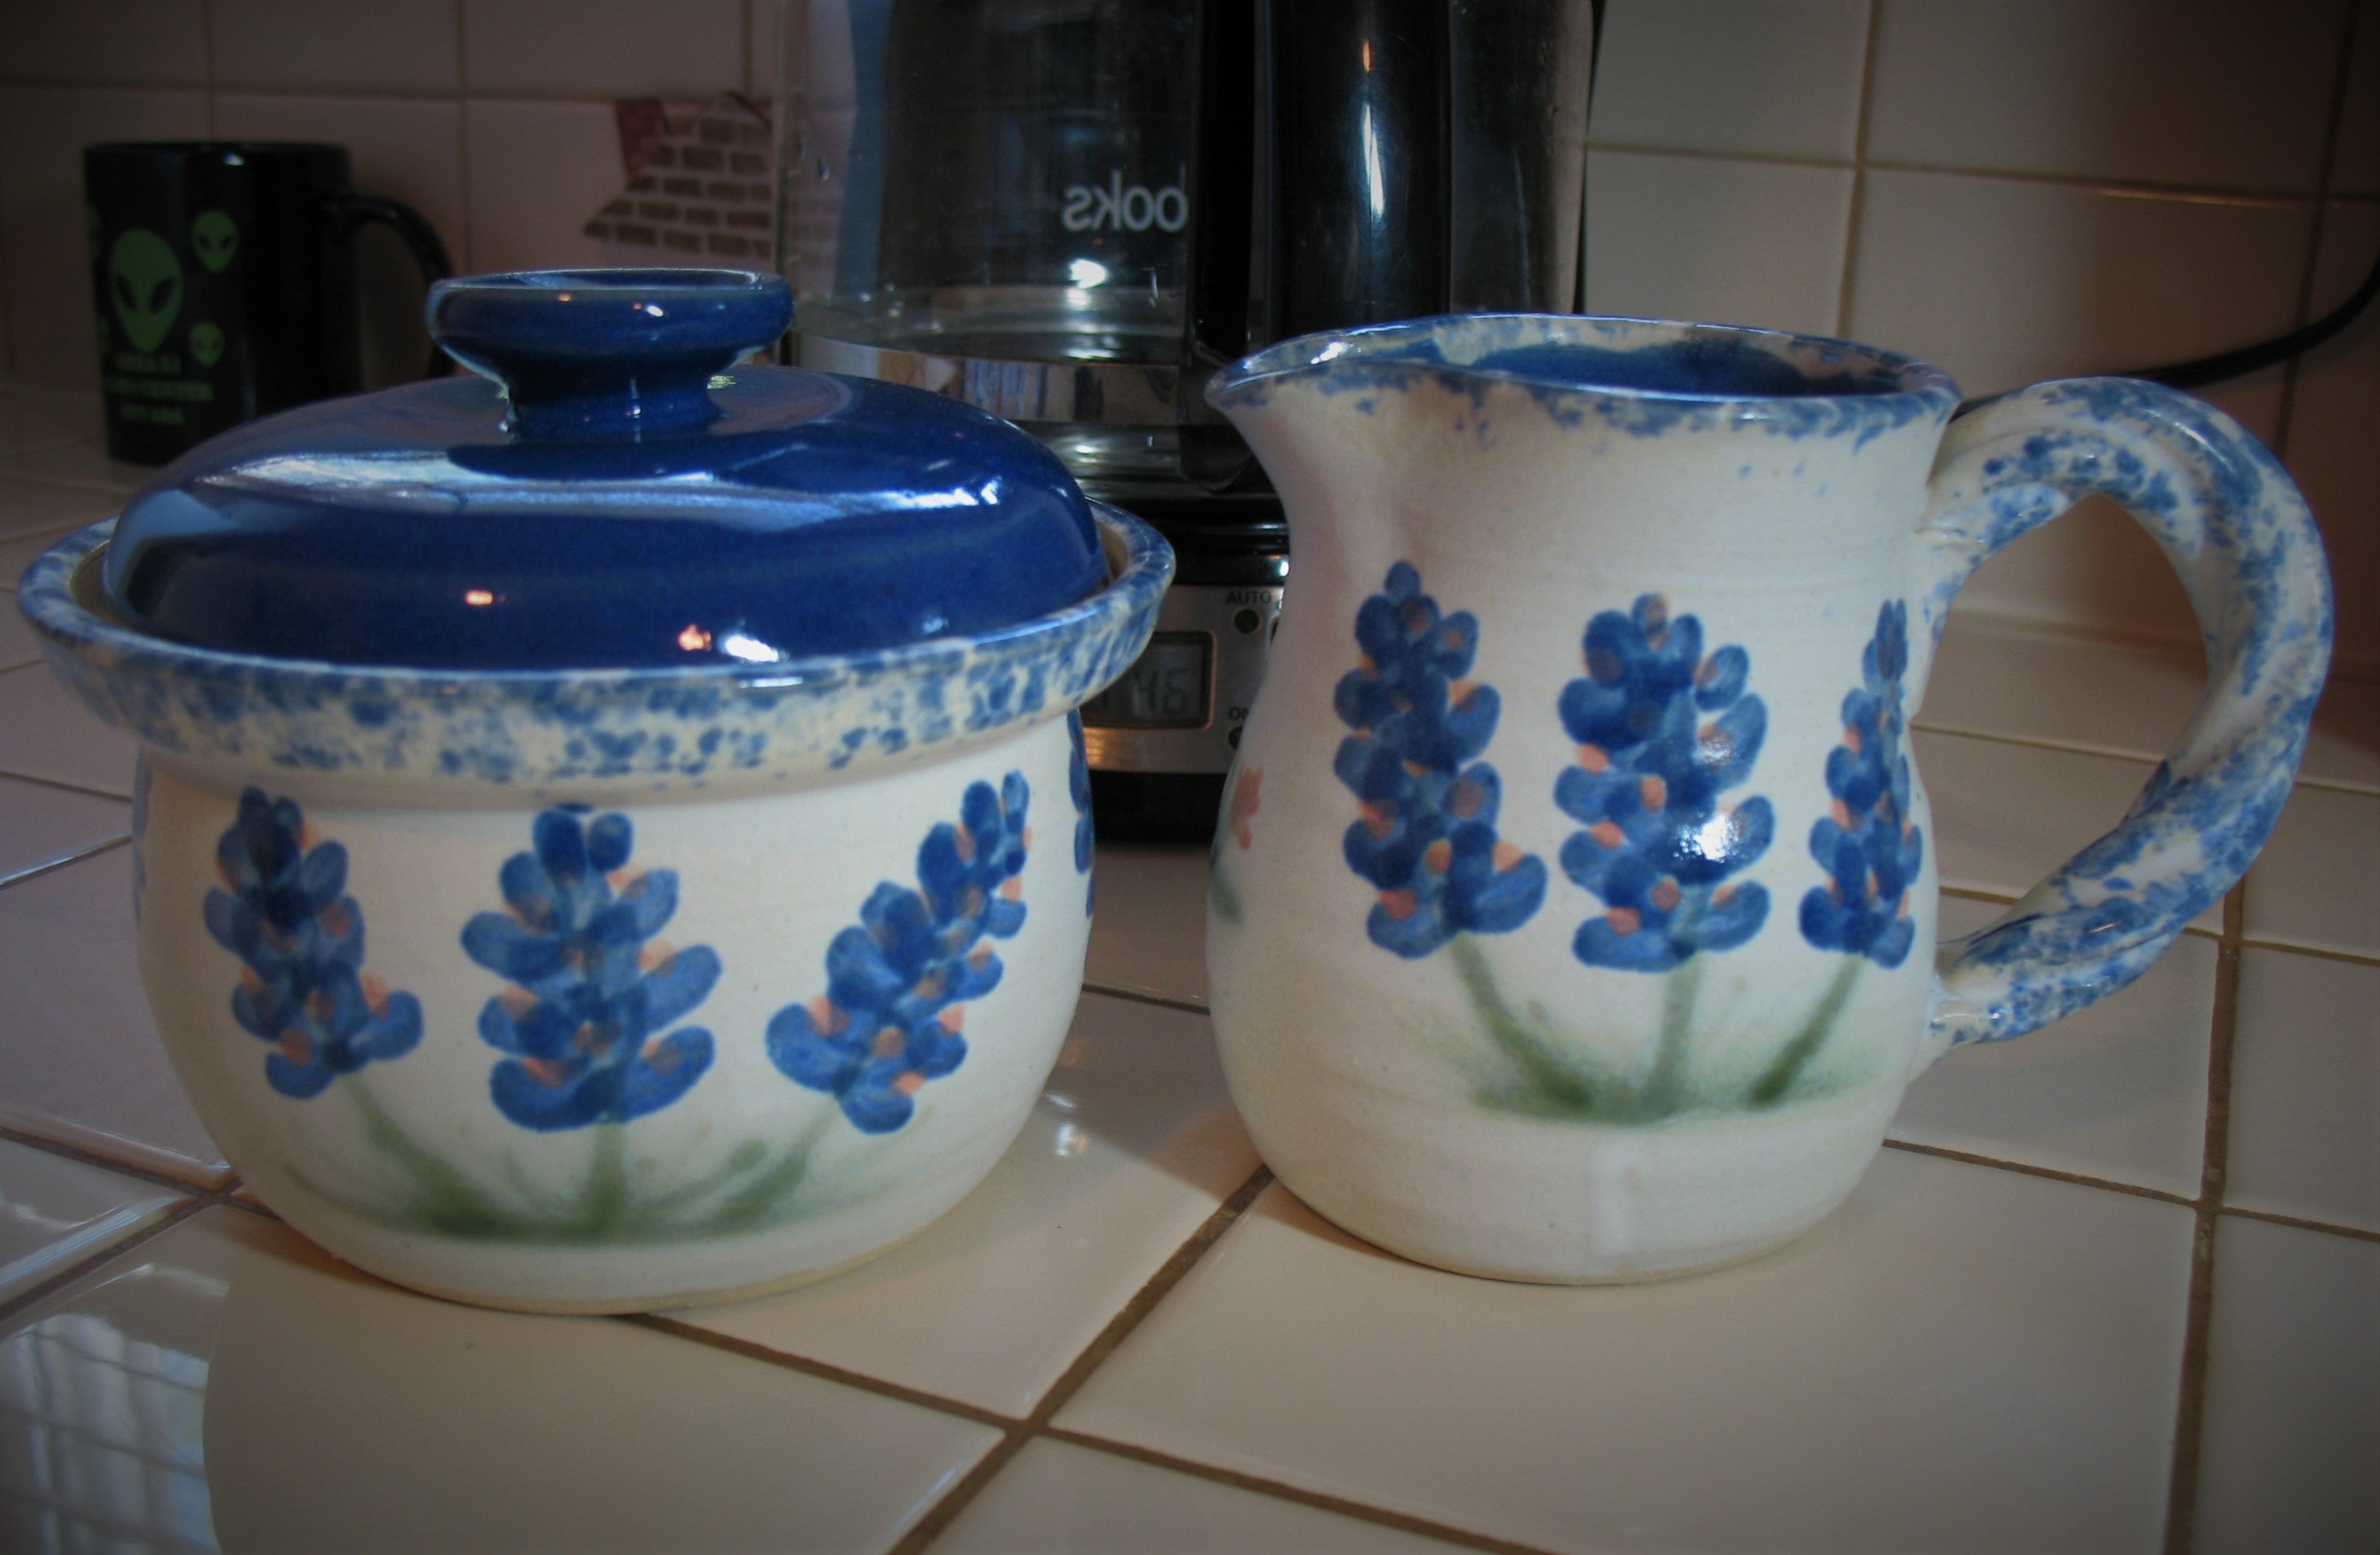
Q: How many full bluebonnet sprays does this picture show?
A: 6